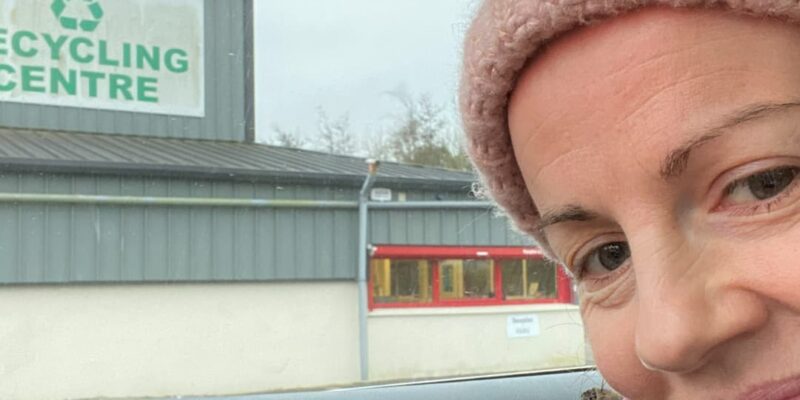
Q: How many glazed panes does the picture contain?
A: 3